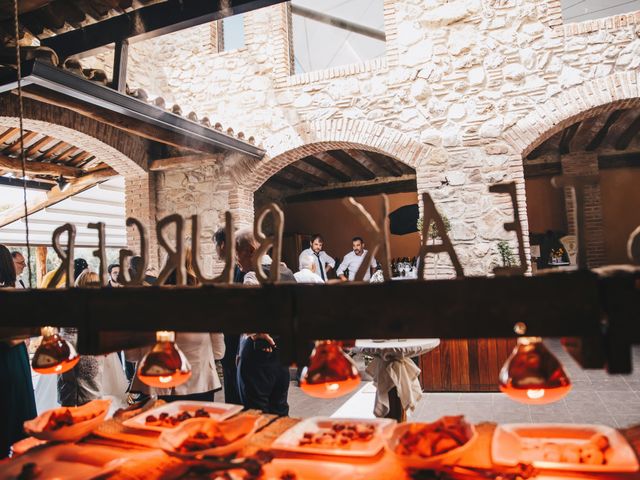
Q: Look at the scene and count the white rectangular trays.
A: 3